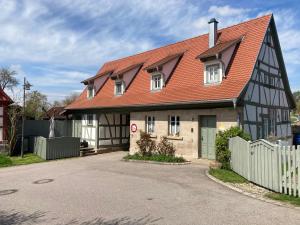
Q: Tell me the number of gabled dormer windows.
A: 4